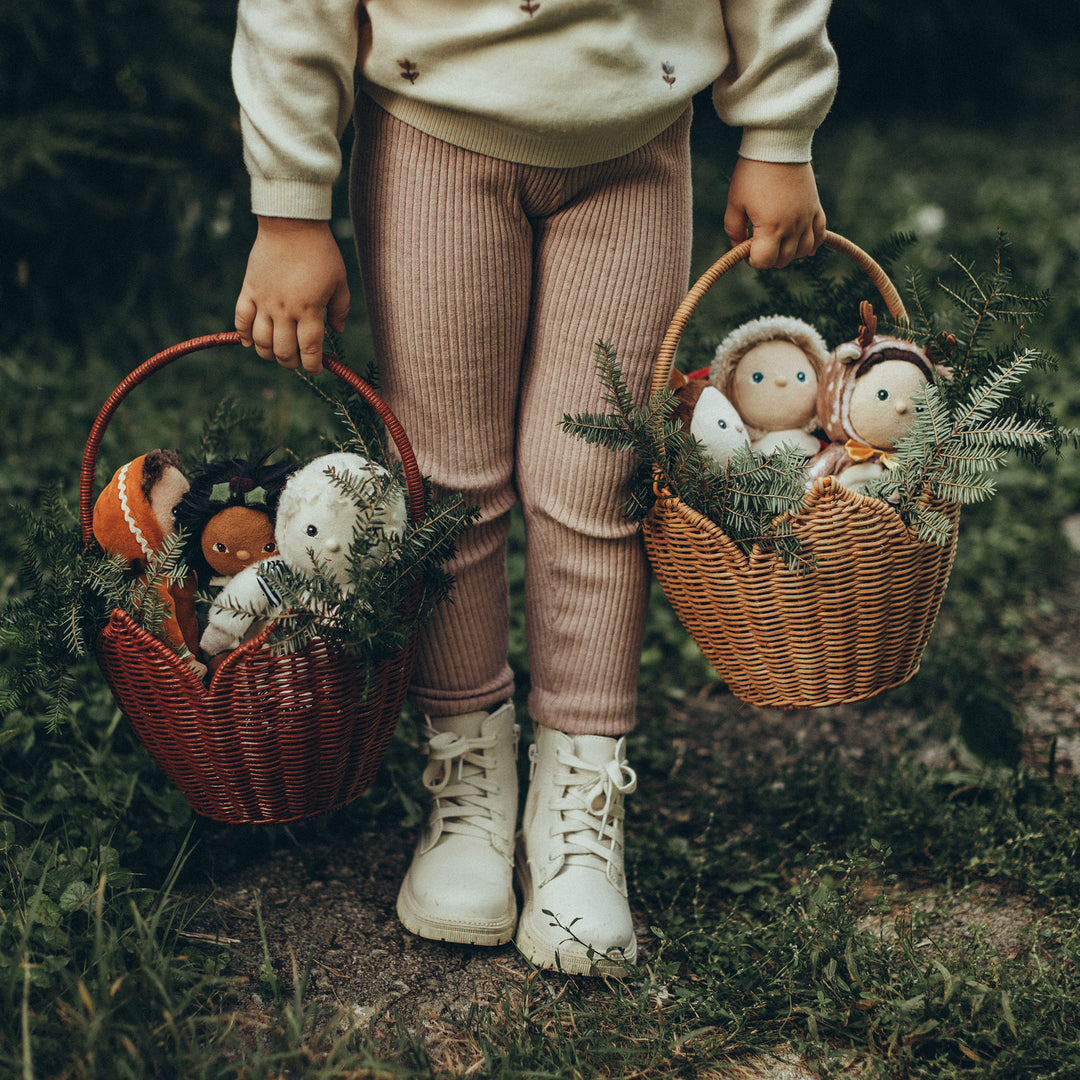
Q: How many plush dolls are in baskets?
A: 6